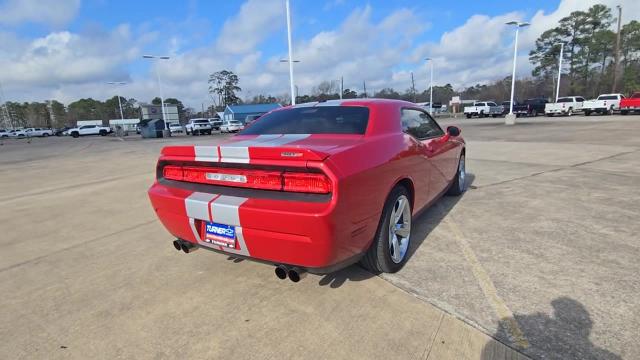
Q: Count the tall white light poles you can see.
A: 6